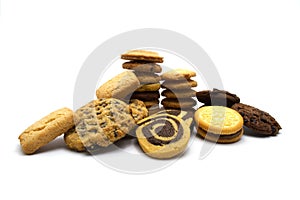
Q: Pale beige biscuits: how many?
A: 2